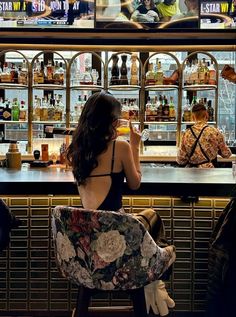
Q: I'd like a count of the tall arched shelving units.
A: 6